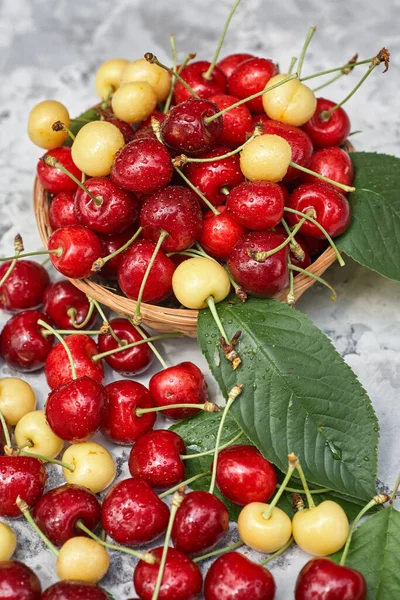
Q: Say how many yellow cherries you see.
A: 15